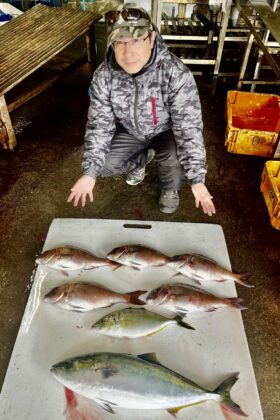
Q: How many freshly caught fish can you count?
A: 7